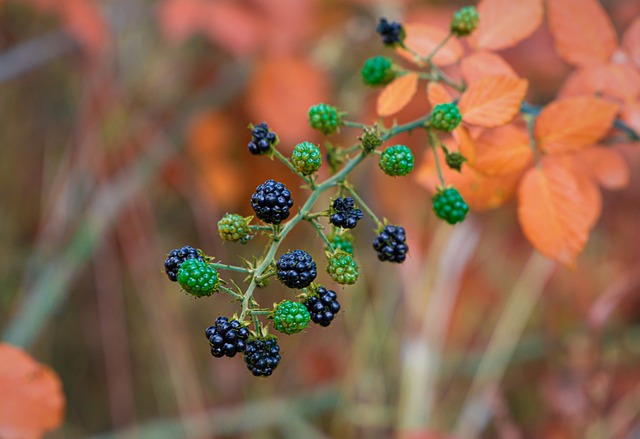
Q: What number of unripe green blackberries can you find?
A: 12